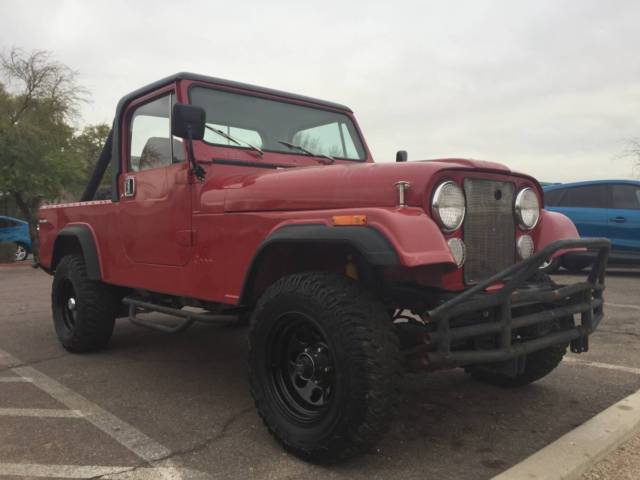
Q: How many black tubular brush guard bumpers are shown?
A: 1